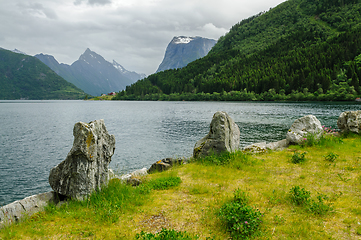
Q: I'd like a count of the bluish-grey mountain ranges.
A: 2